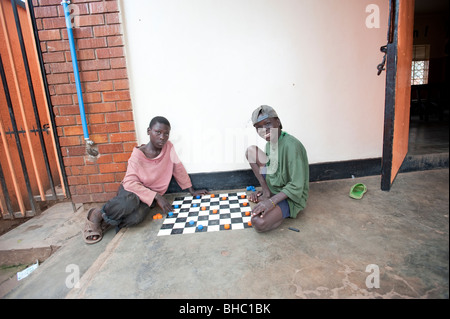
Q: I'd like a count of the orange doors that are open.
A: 1